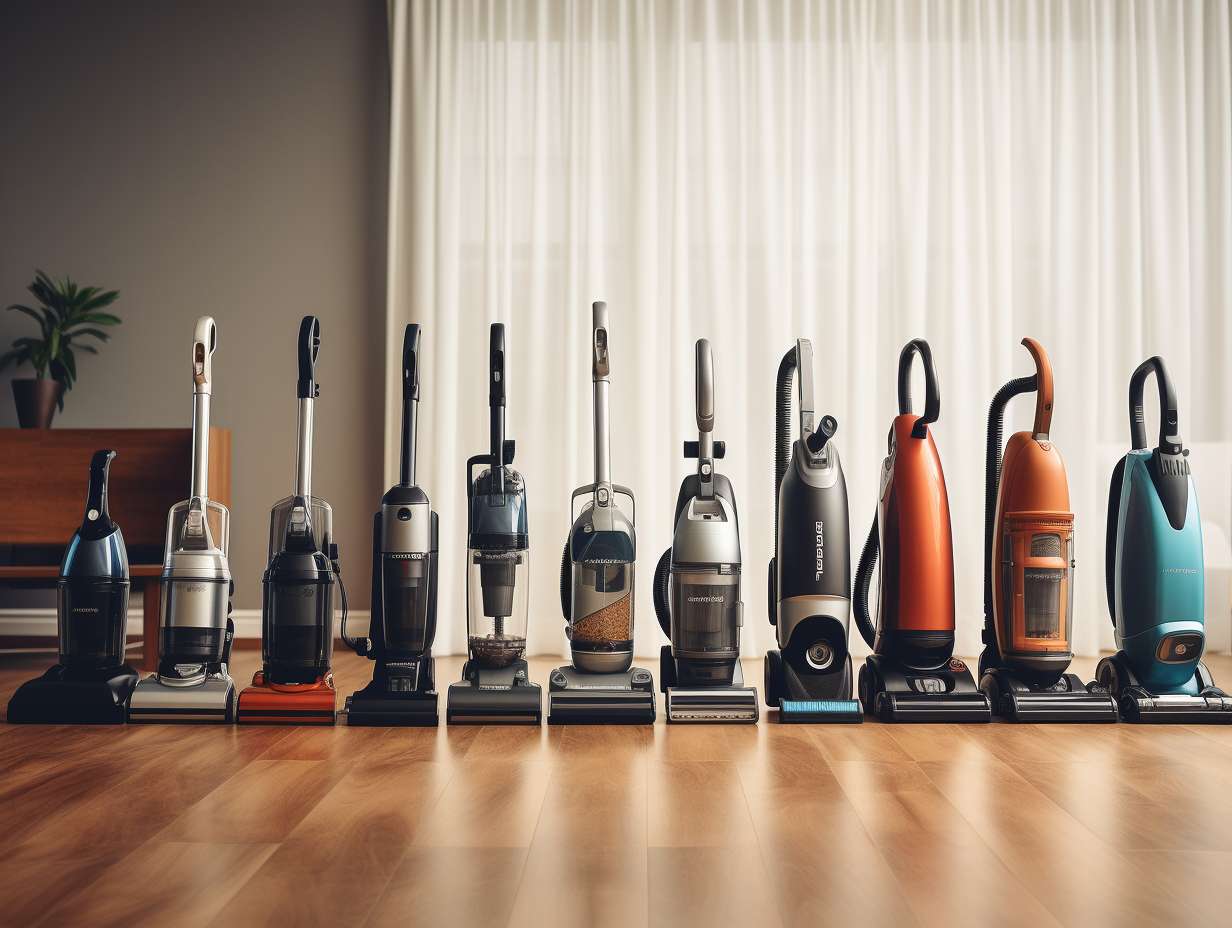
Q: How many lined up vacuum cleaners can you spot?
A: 11